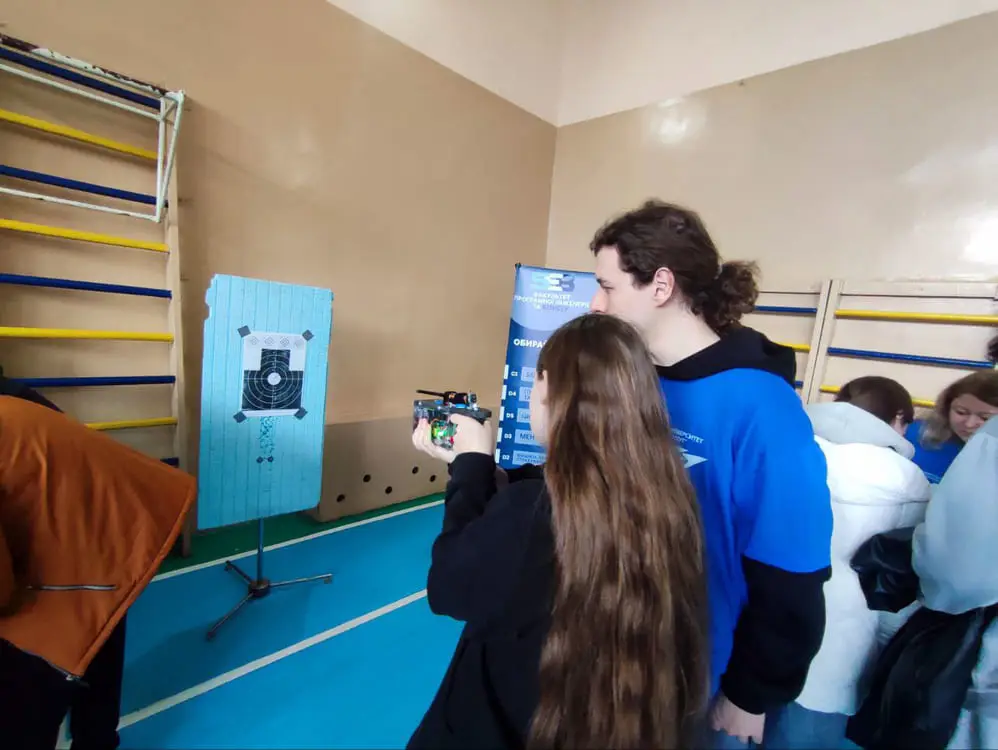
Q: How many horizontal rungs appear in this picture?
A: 15